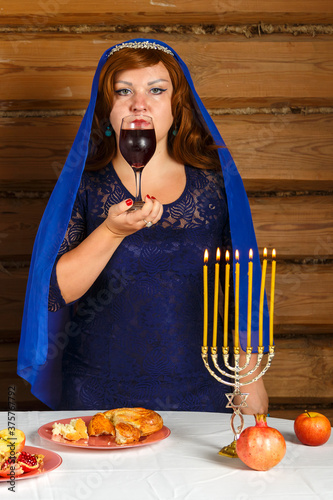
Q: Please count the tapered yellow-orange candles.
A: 7